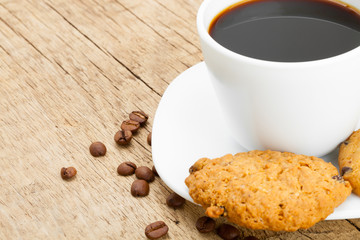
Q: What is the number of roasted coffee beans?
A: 15